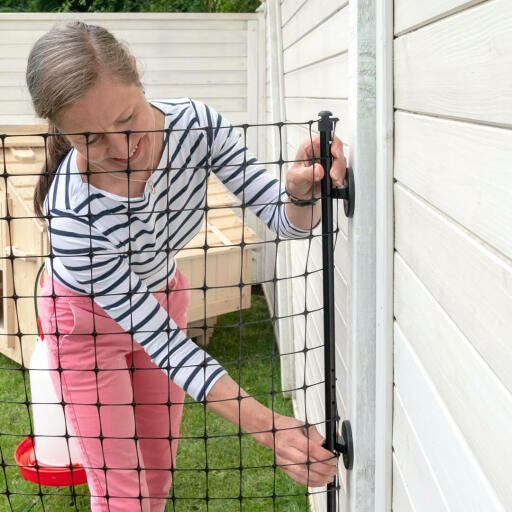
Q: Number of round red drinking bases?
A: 1